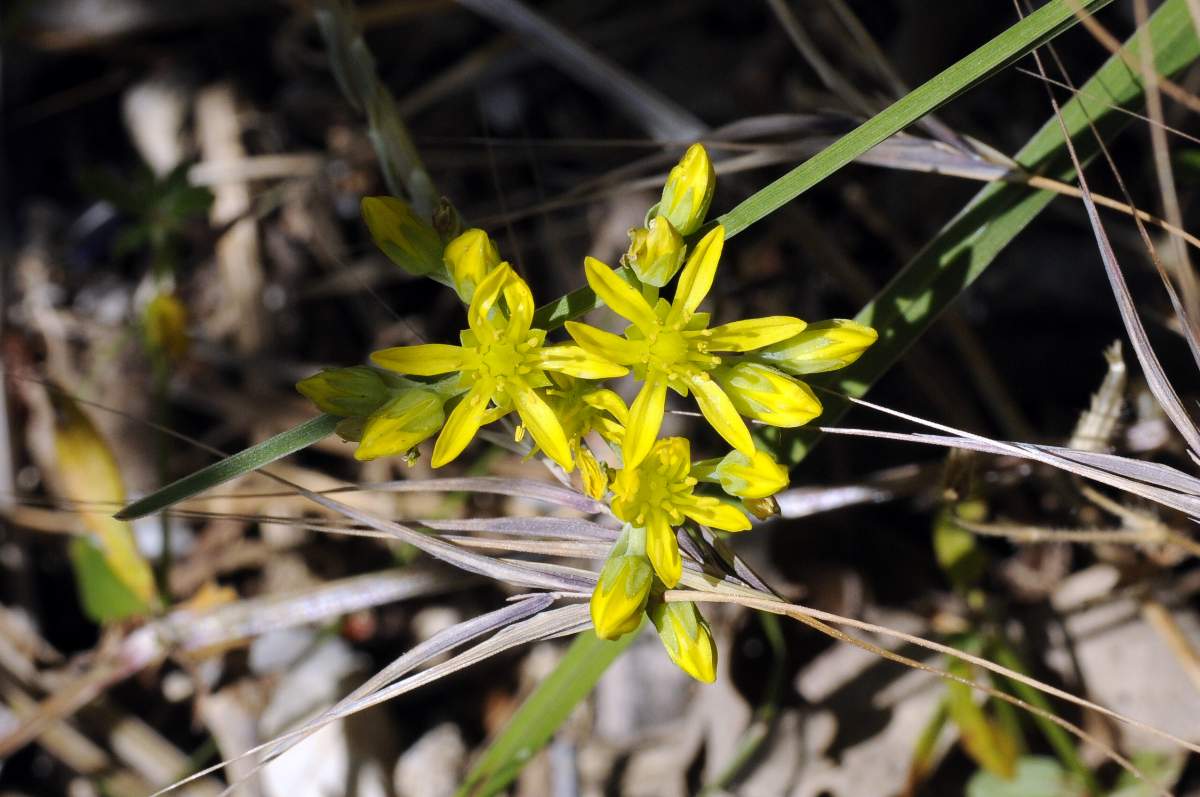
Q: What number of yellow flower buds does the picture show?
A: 11